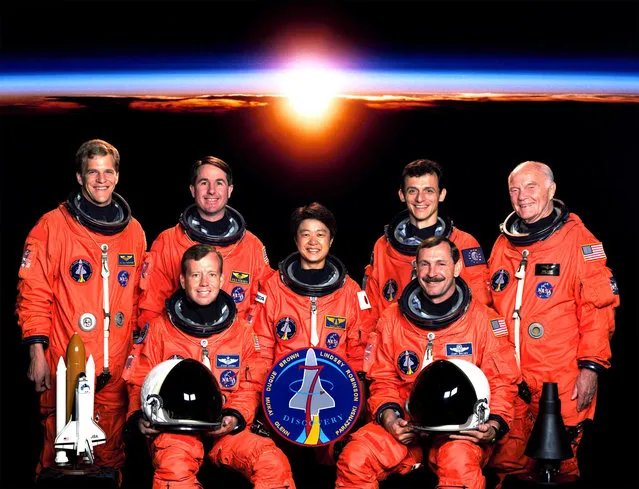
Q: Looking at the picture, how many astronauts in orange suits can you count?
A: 7